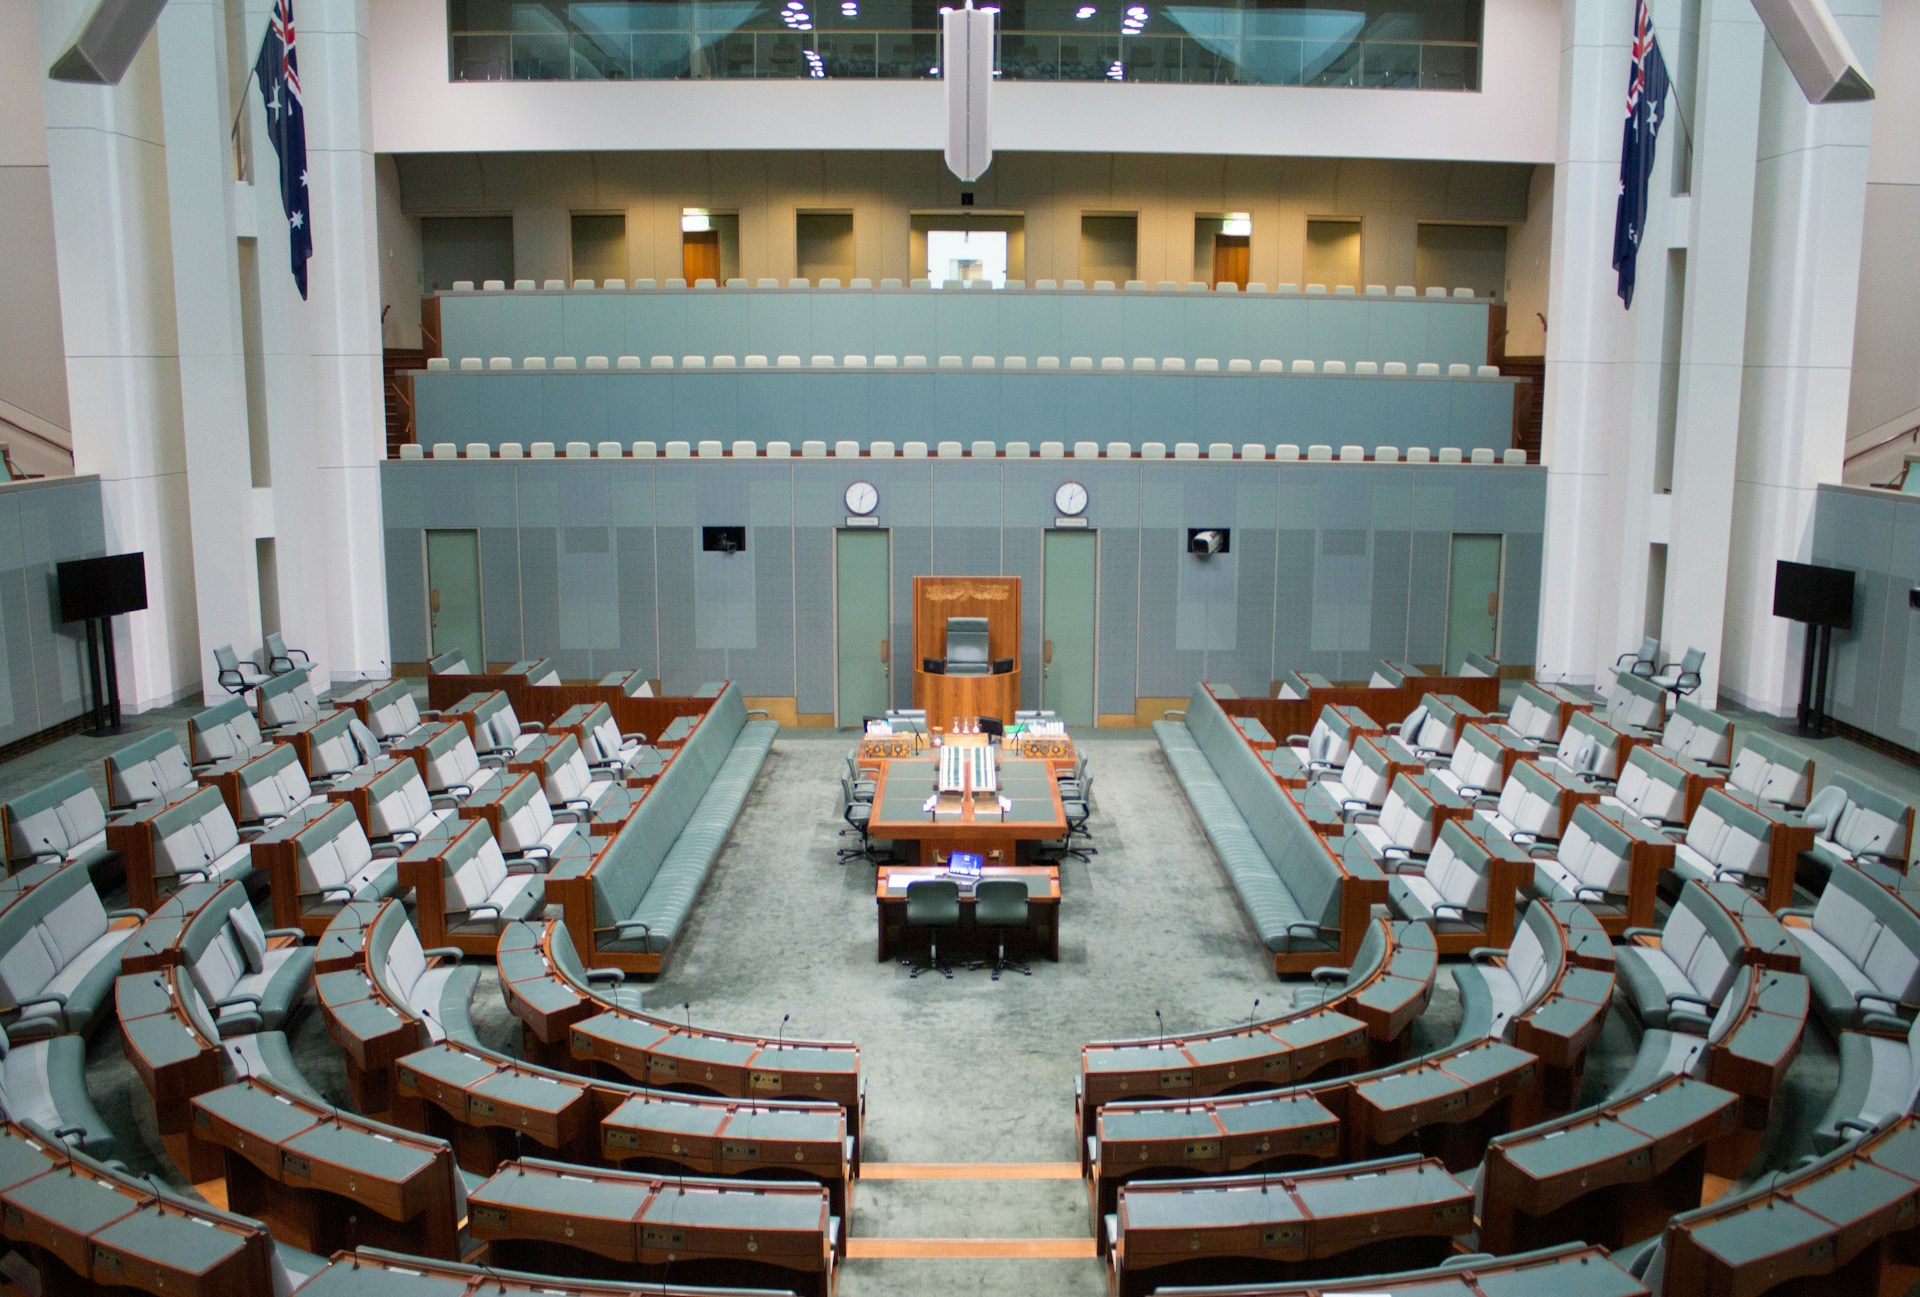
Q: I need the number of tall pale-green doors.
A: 4